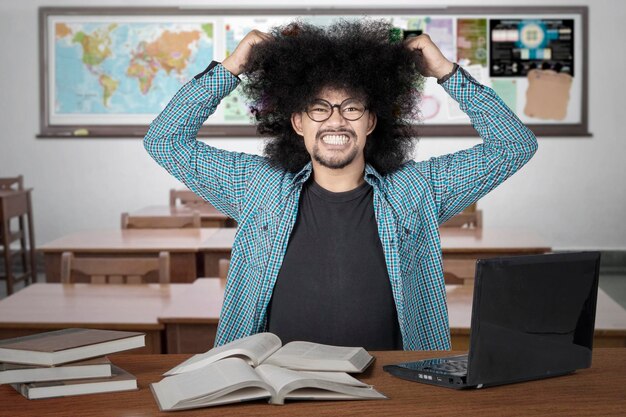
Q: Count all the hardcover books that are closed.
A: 3